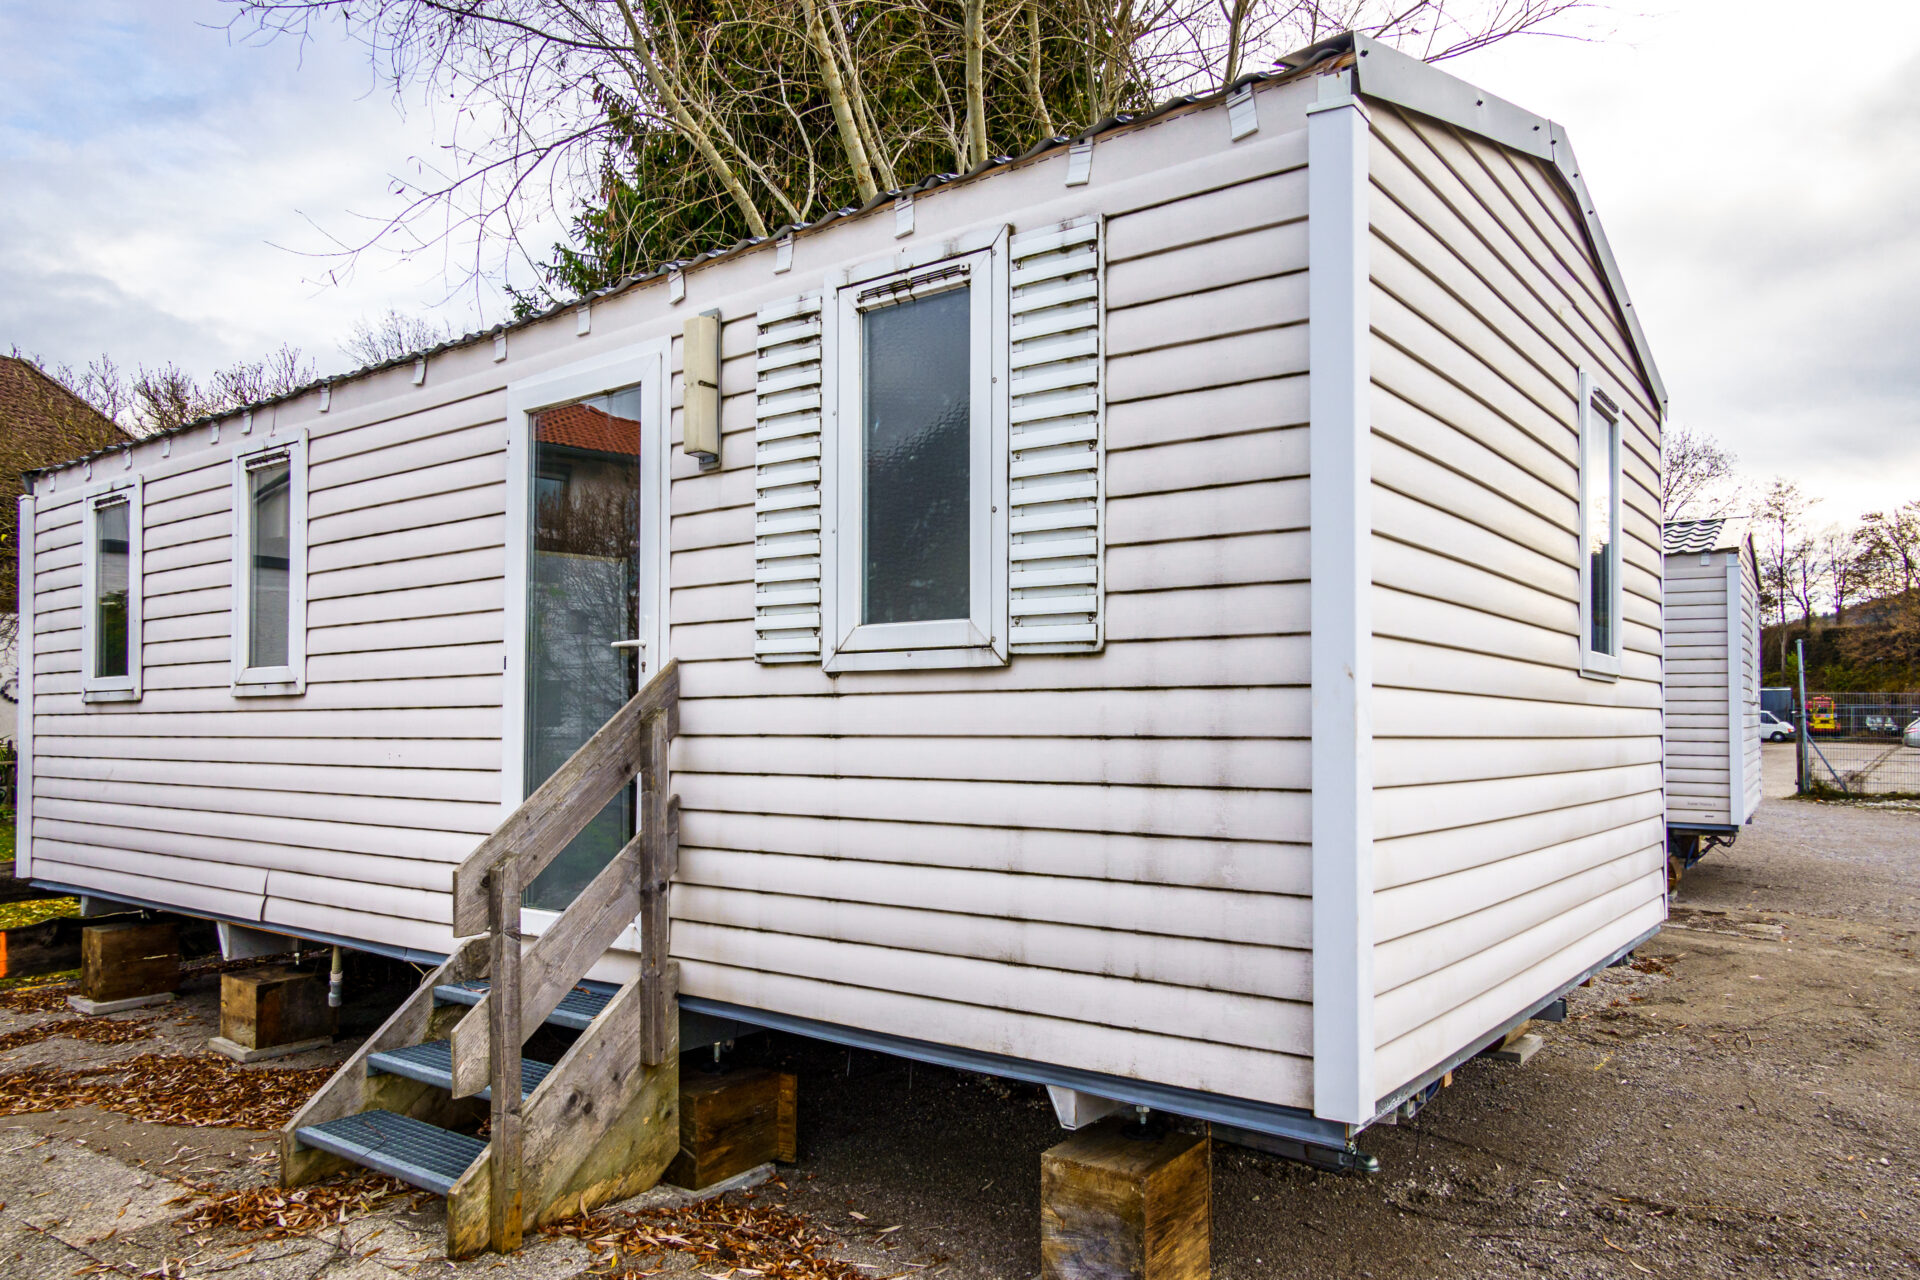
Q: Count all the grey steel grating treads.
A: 3